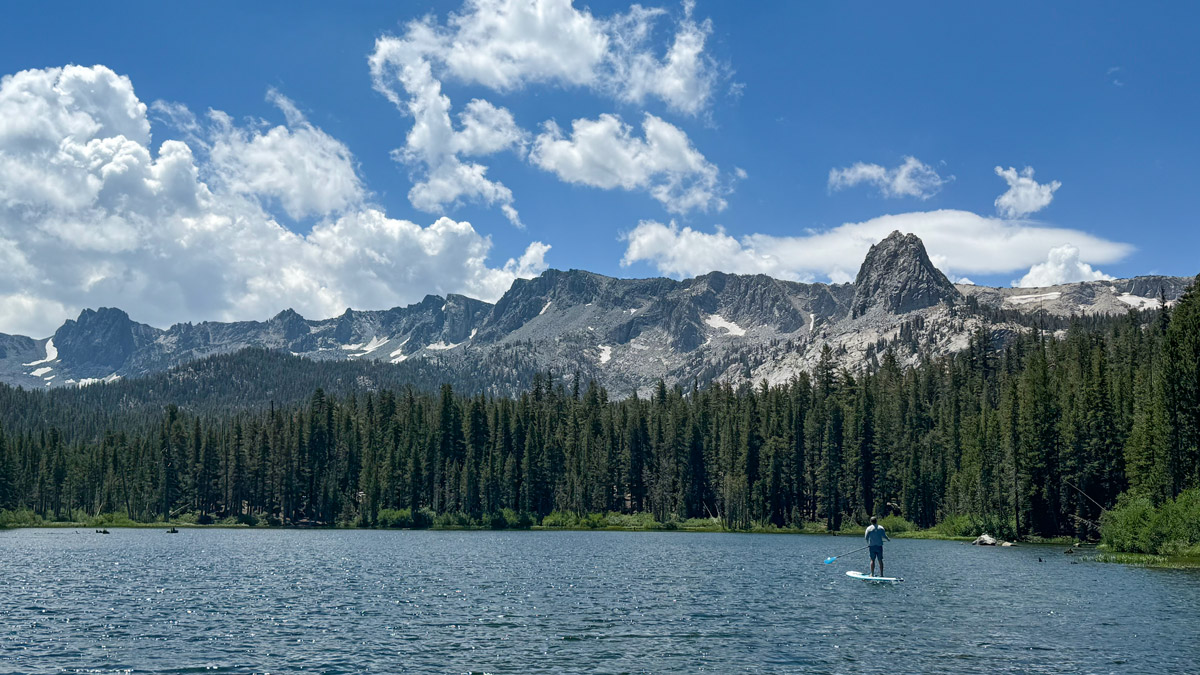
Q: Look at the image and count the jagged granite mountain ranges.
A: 1